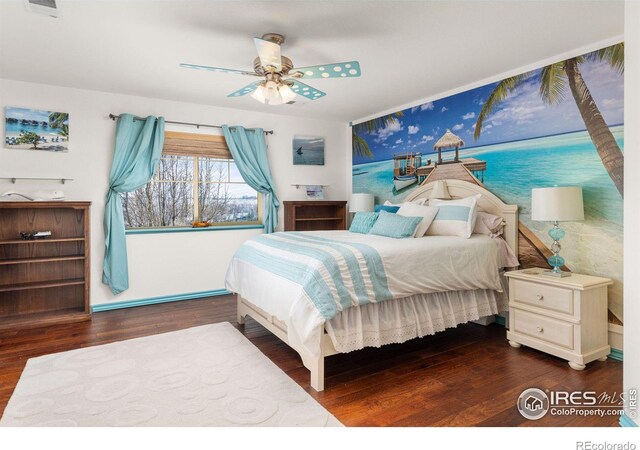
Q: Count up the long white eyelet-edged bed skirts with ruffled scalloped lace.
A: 1